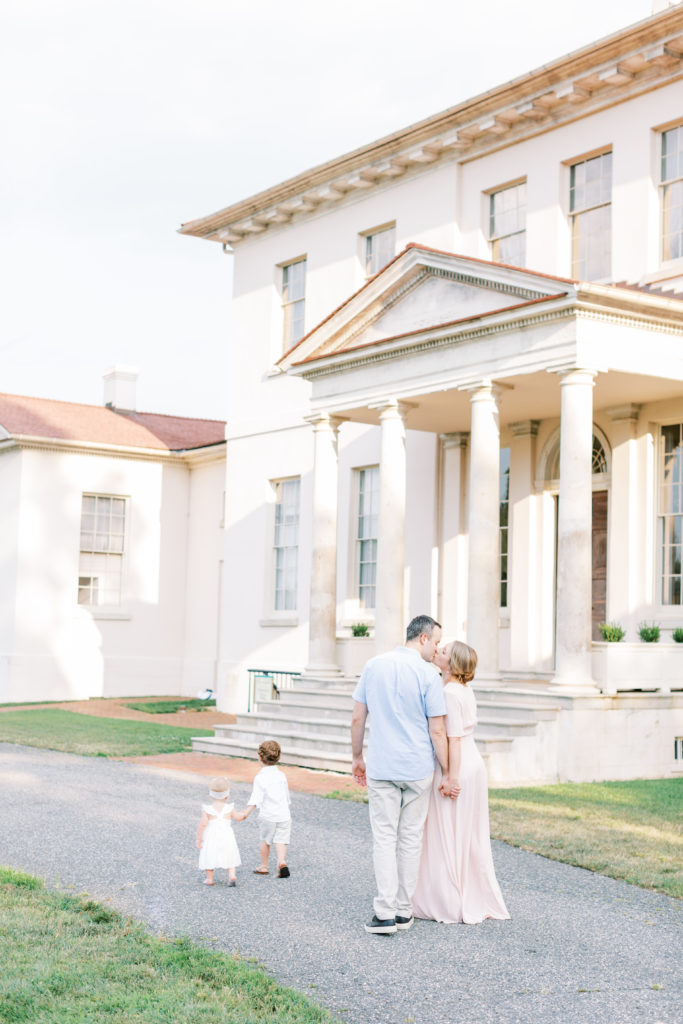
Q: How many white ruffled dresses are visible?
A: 1